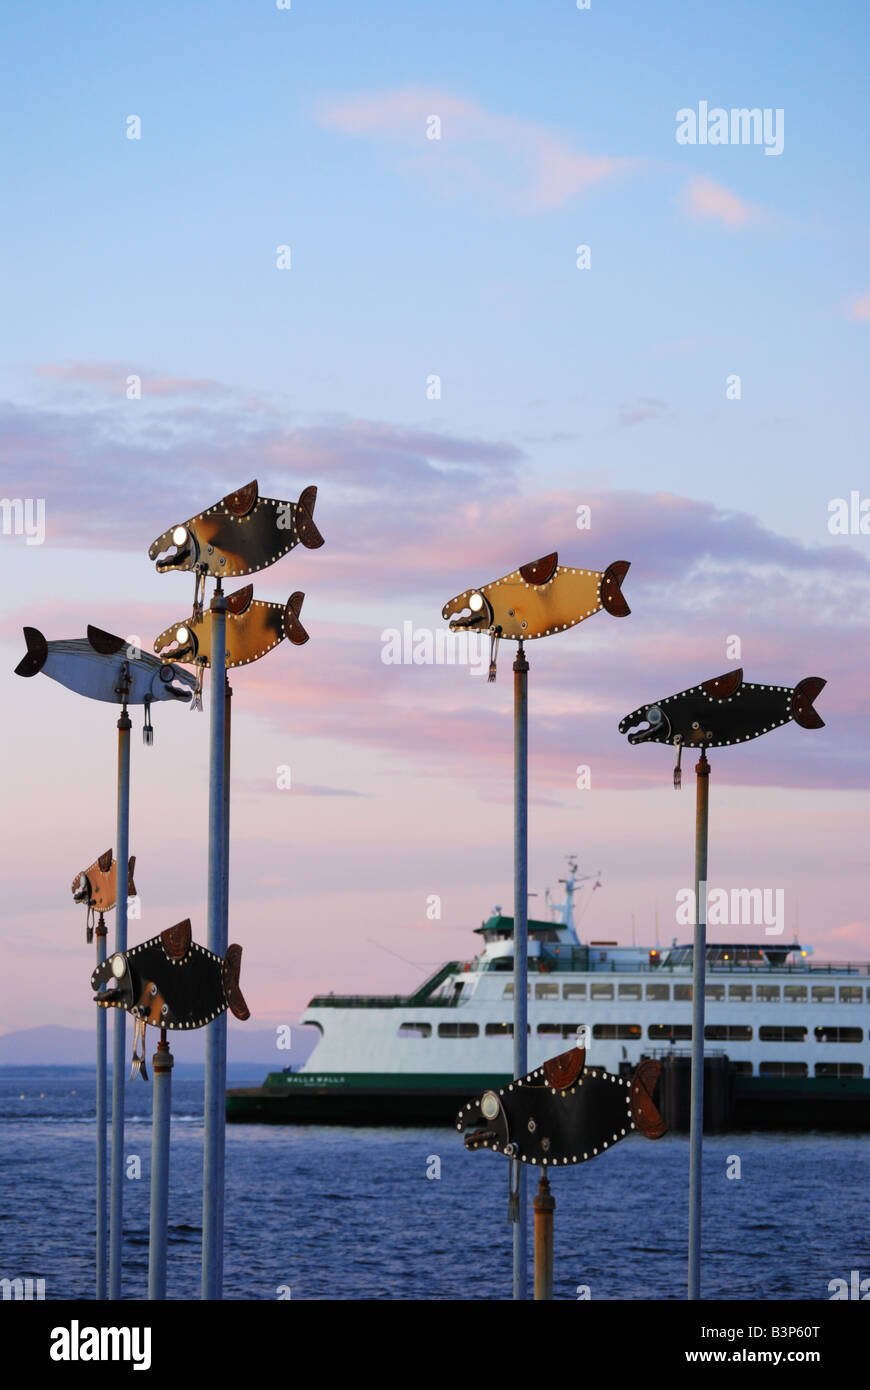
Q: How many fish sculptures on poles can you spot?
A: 8